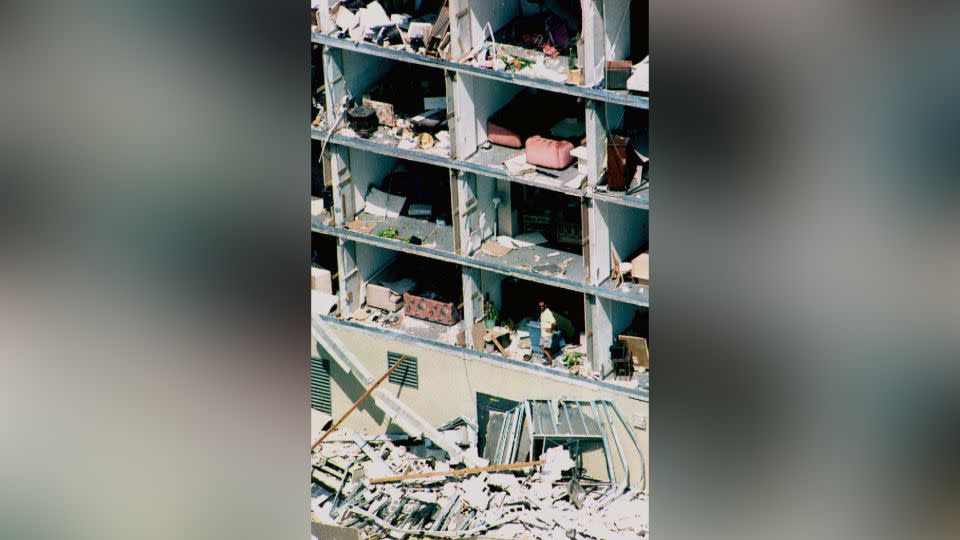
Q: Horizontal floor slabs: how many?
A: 4